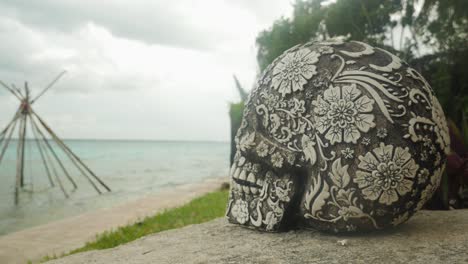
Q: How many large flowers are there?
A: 3